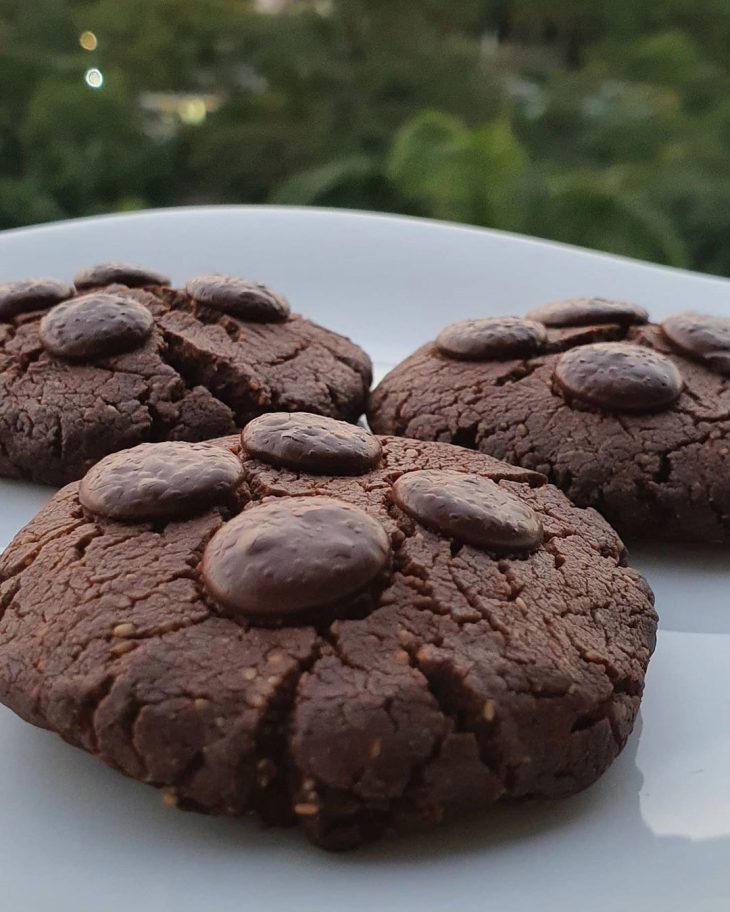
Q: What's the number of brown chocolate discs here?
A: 12